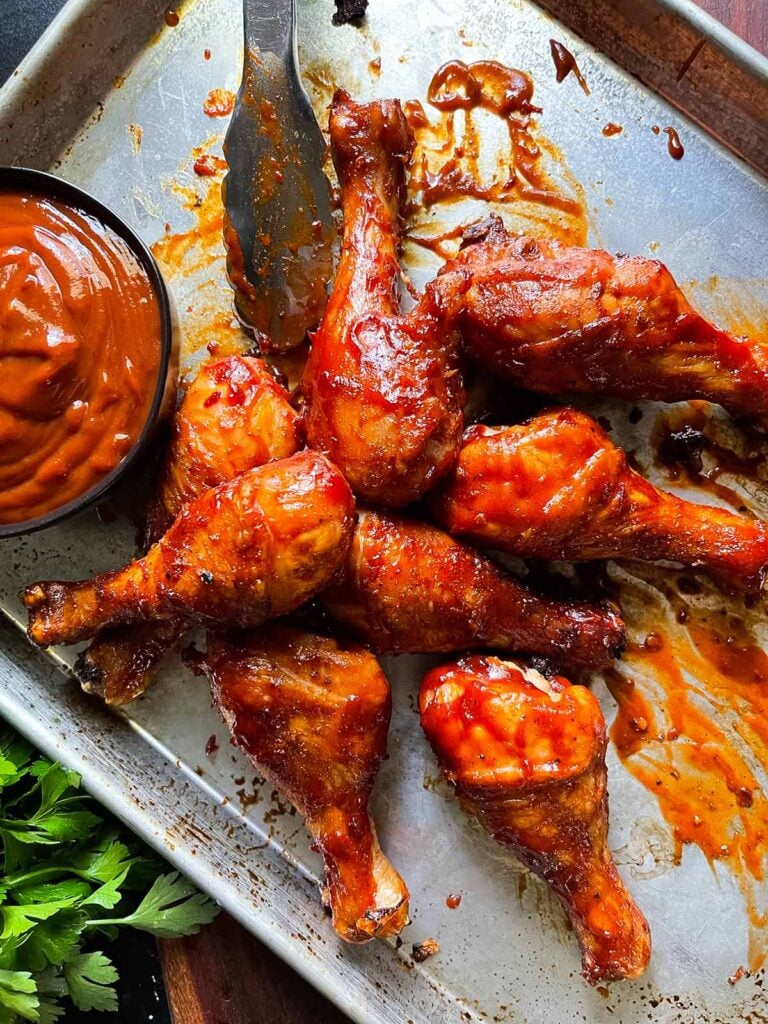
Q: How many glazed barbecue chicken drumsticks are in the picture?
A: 8